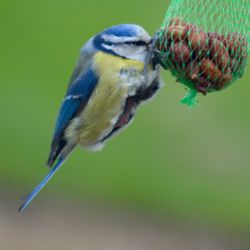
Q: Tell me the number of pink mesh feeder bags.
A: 0